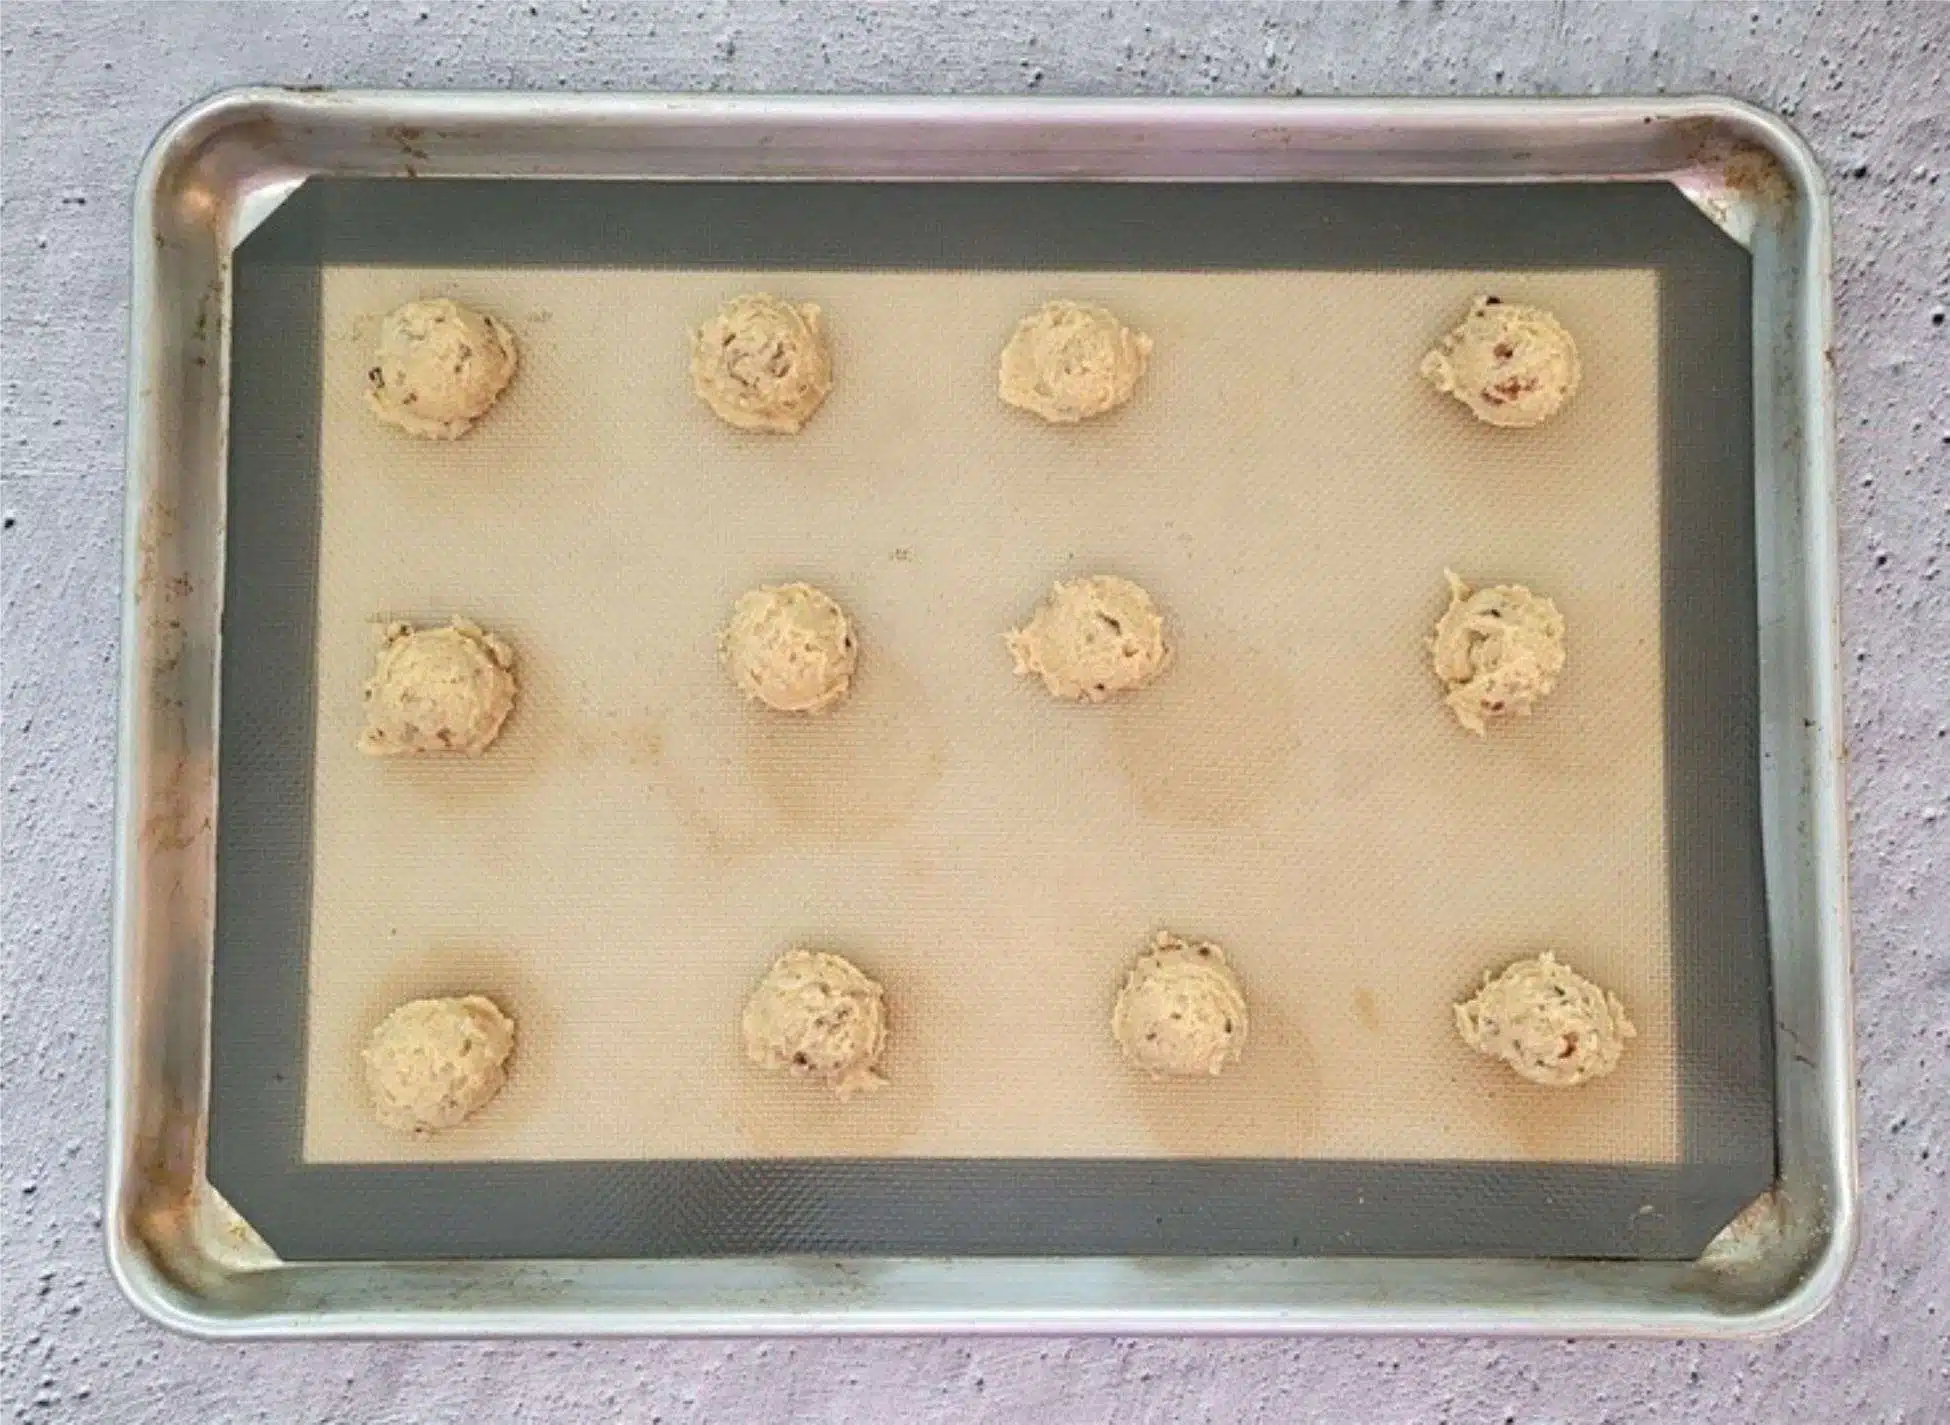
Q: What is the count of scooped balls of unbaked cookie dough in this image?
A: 12